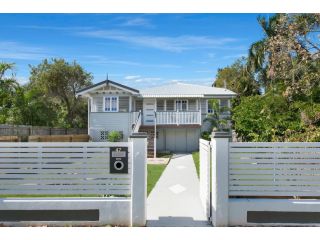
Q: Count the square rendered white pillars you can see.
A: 2